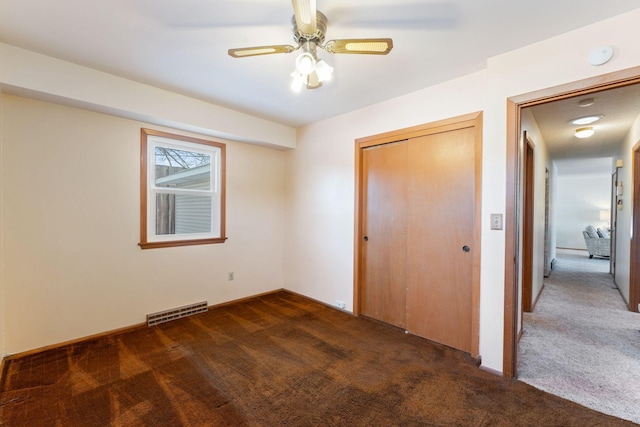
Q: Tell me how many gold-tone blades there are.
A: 4